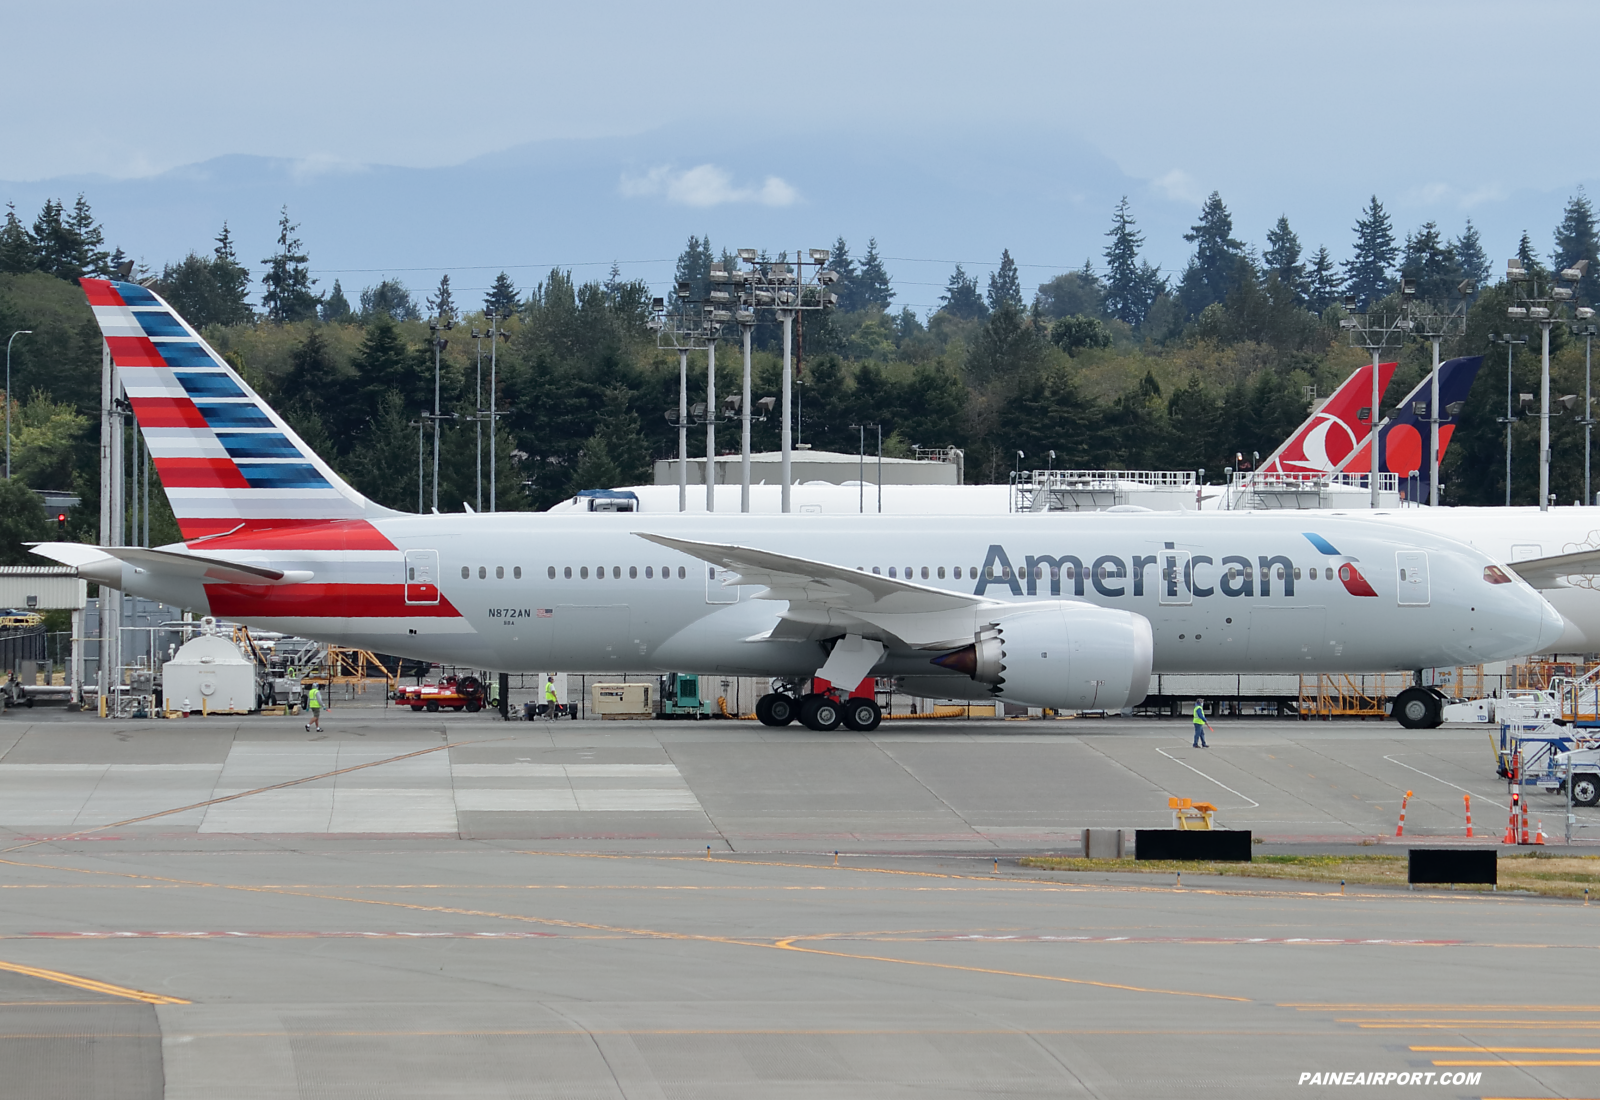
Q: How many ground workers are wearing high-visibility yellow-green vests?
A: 3